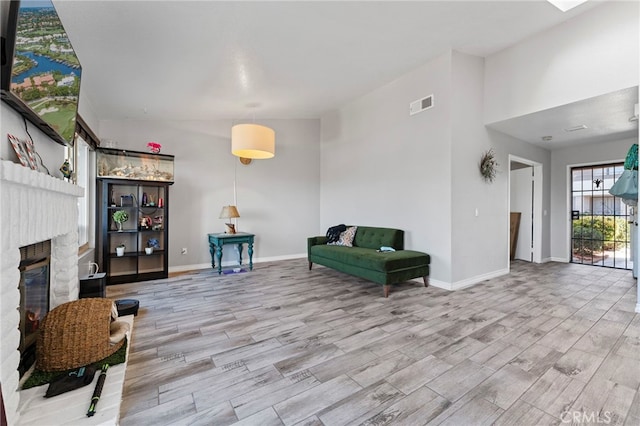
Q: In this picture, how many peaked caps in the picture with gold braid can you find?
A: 0